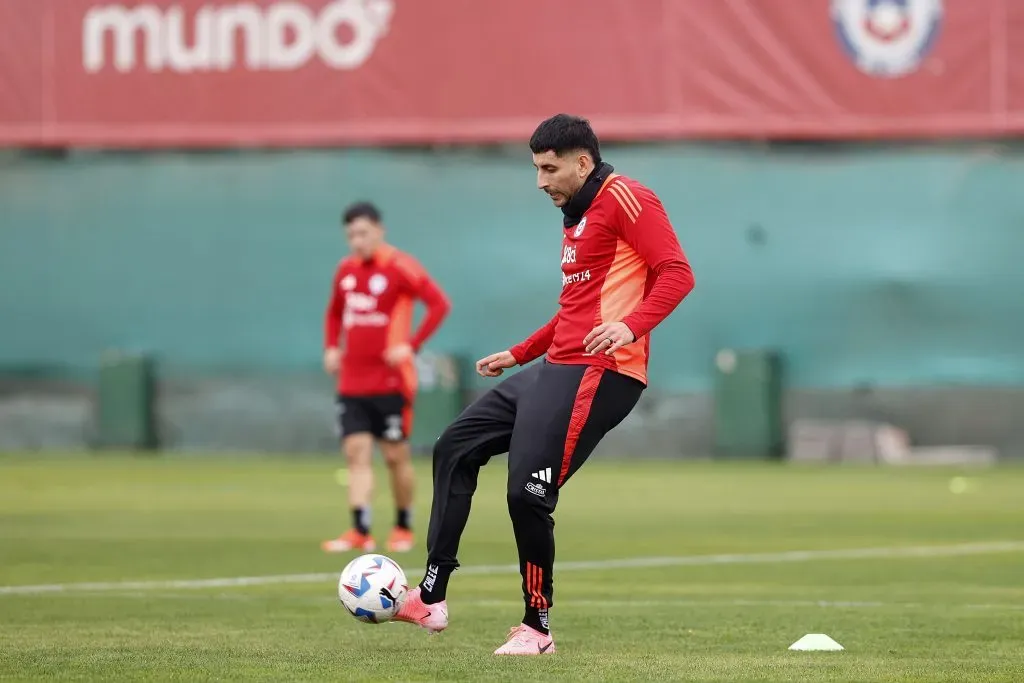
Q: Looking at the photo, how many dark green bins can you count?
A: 3